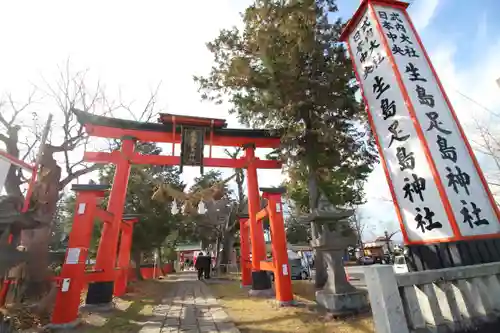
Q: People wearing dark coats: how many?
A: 2